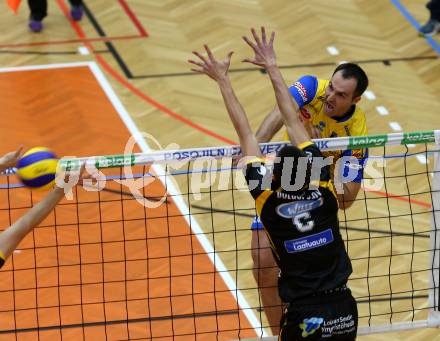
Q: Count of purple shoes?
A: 2